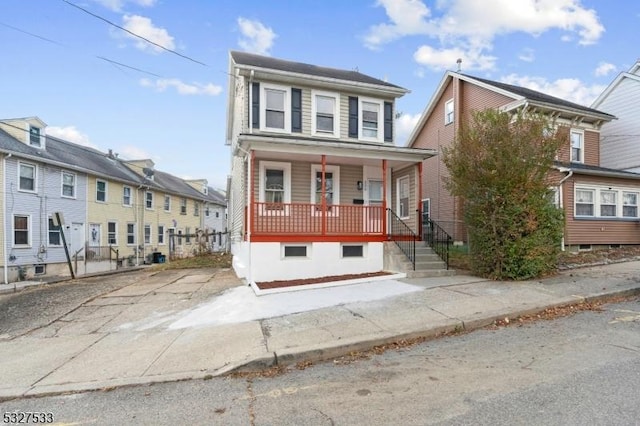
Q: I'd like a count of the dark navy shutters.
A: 4